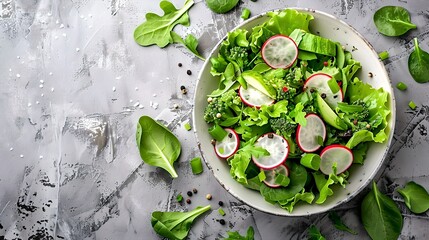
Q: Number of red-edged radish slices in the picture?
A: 8